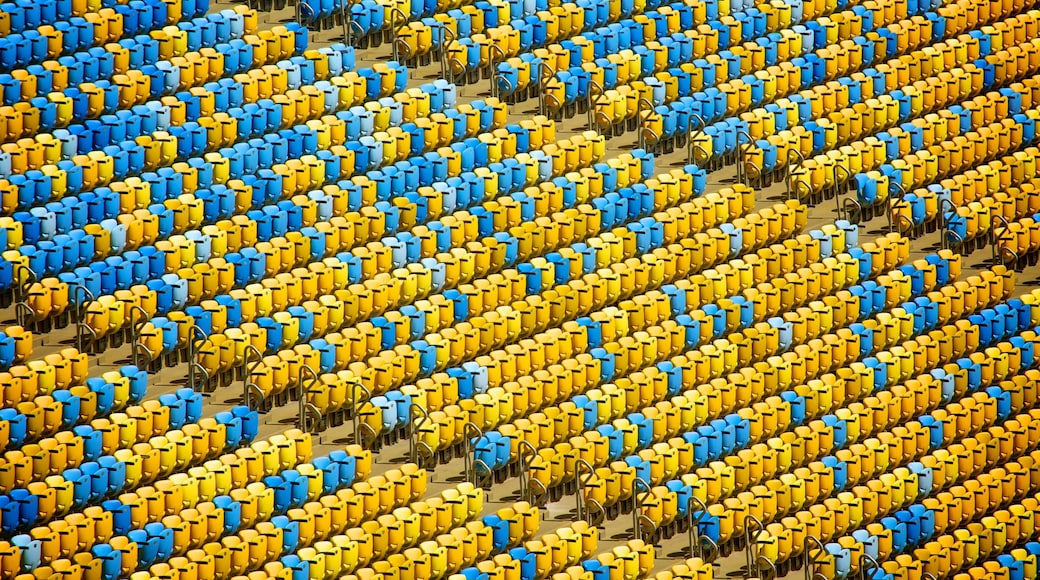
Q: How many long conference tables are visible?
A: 0